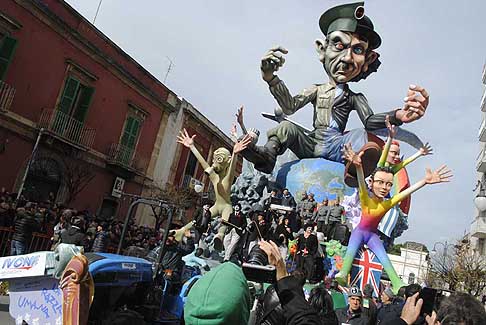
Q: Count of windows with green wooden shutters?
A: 3